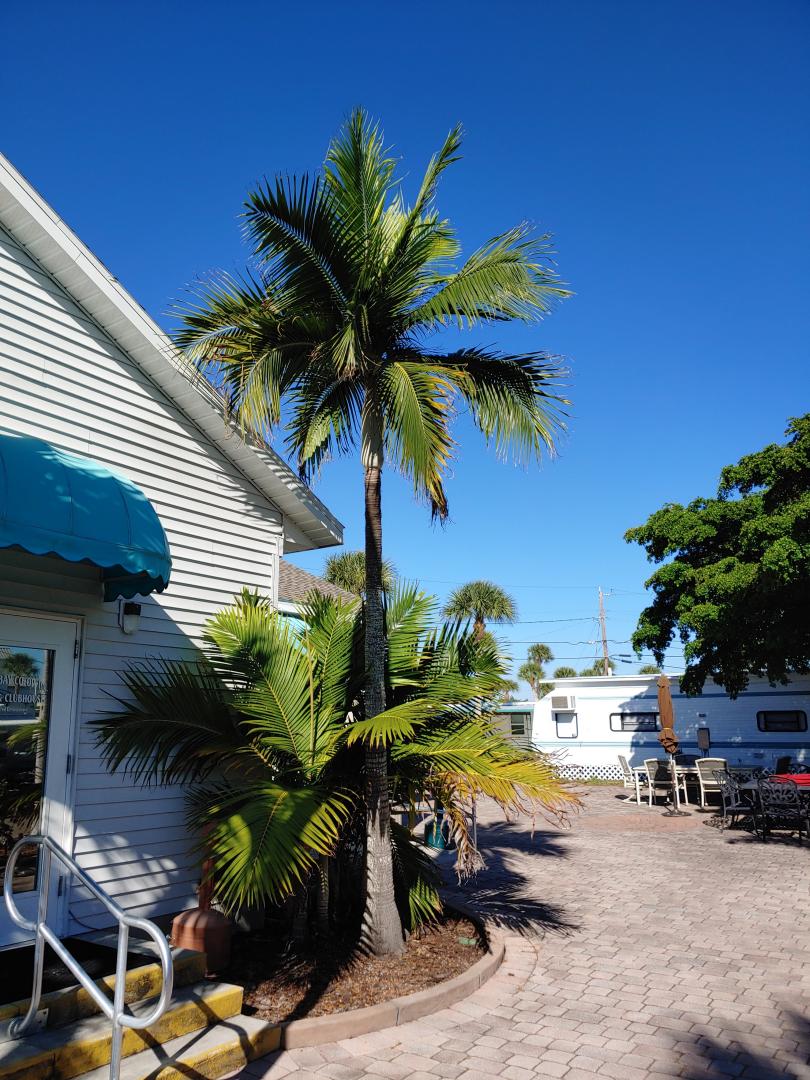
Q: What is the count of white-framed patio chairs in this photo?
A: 3